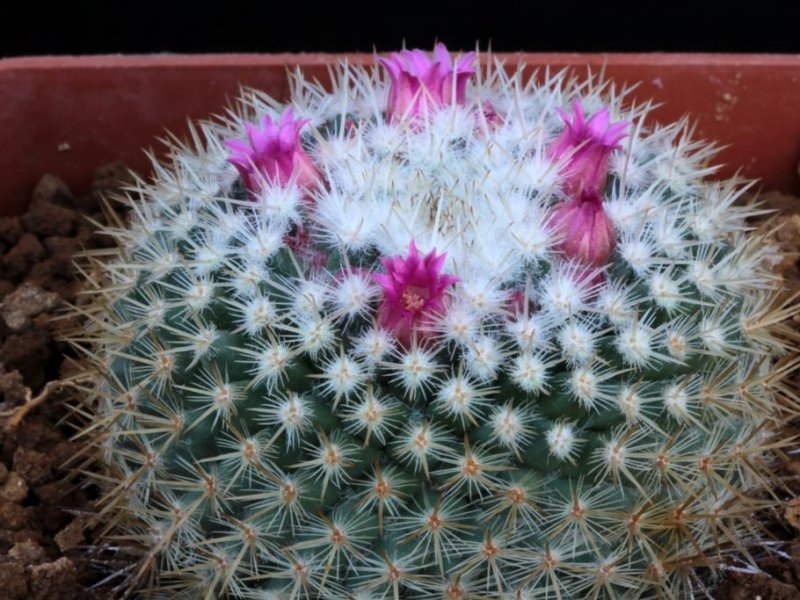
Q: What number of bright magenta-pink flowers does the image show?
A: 5